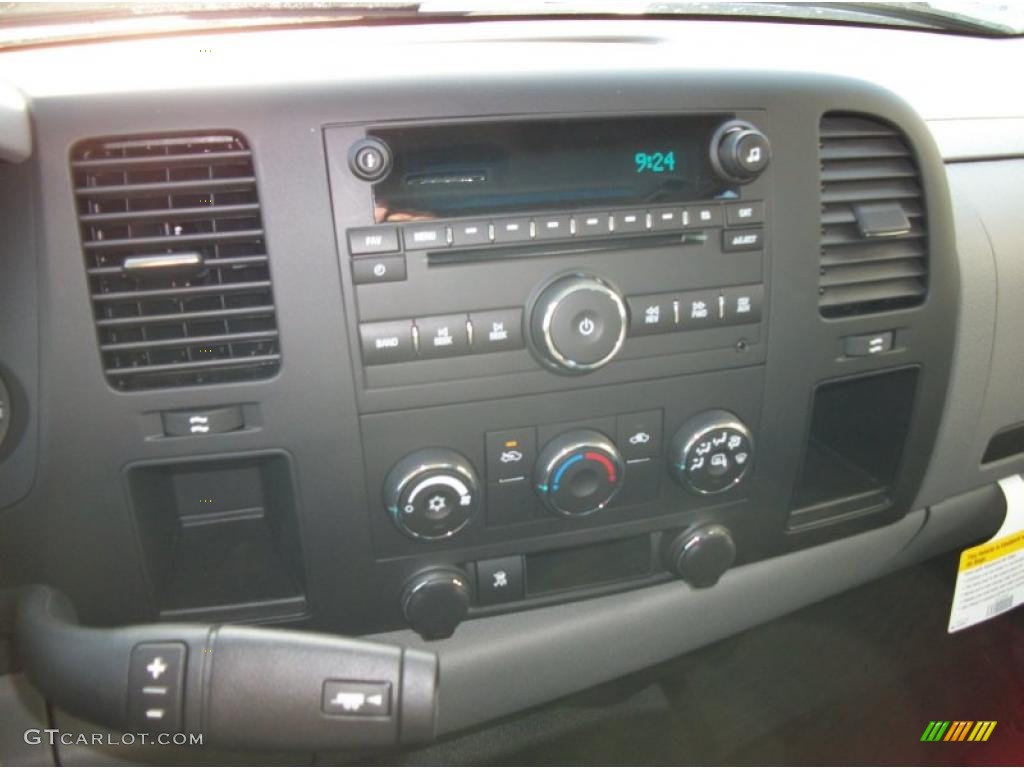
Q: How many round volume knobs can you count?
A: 1